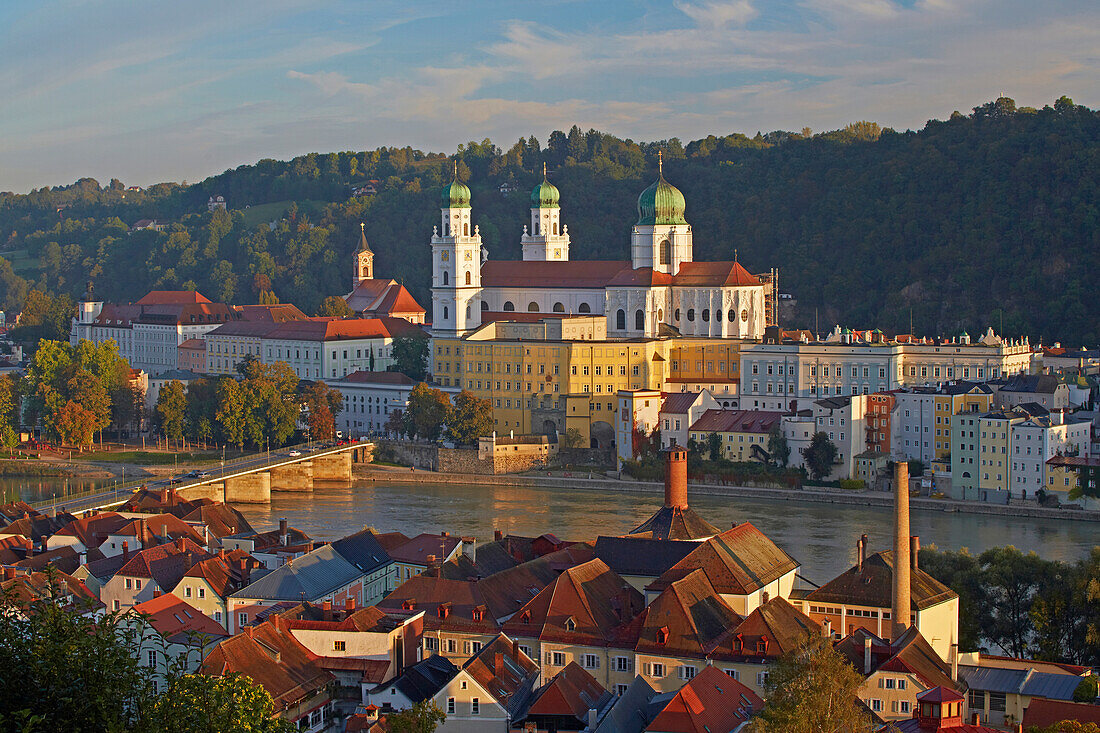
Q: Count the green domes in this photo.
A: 3